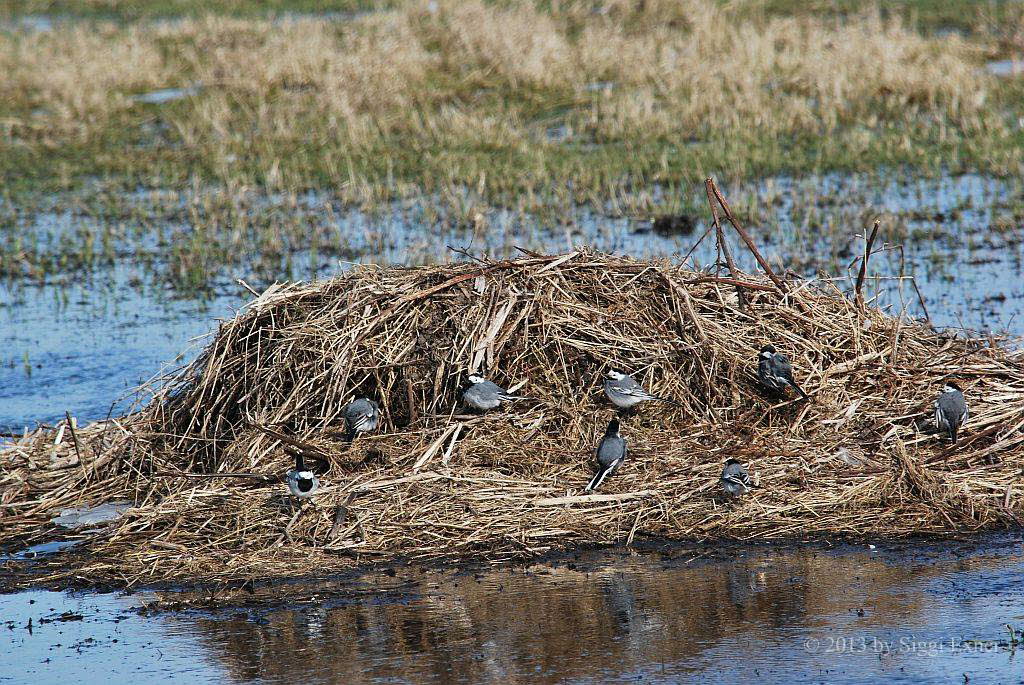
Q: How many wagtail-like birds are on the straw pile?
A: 8